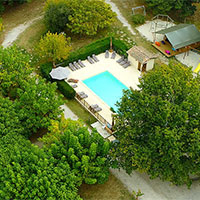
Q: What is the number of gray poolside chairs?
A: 15